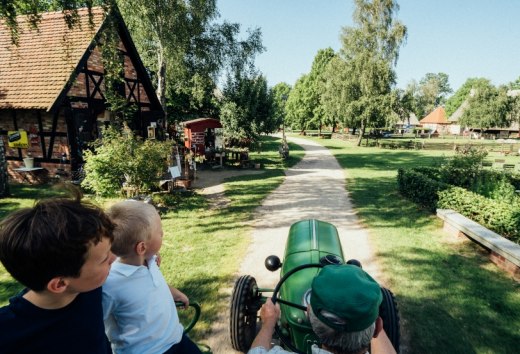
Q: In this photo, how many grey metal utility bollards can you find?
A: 0